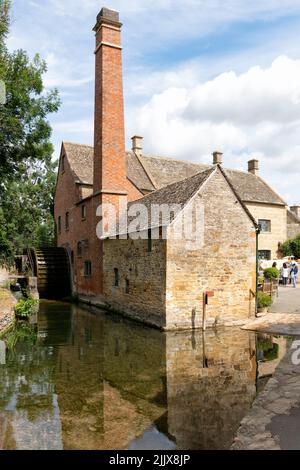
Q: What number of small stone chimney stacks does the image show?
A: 3